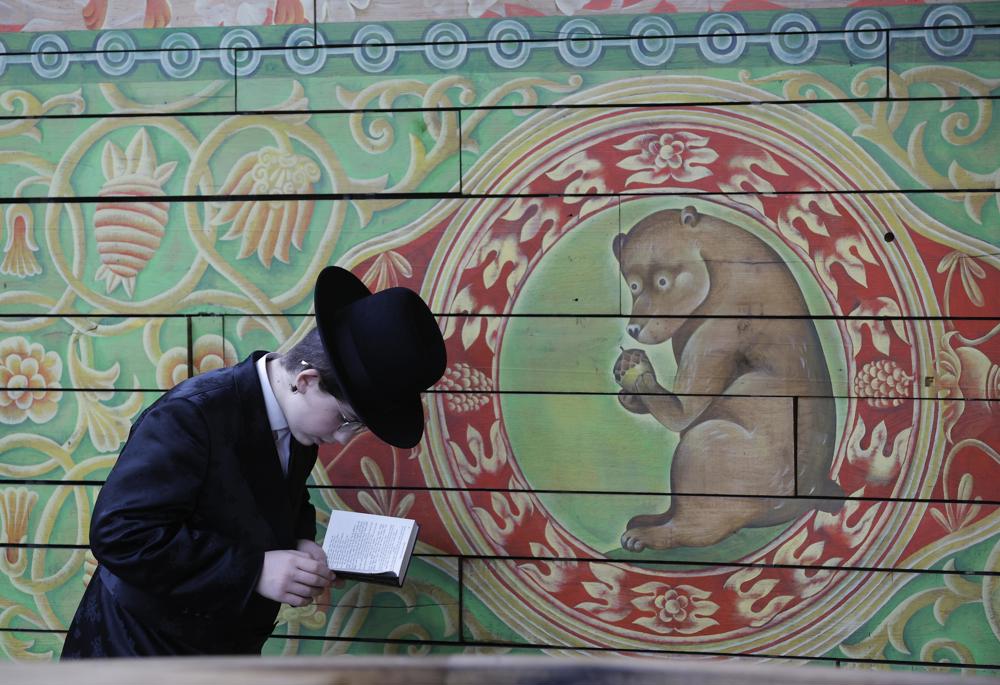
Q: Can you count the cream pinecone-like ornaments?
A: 2